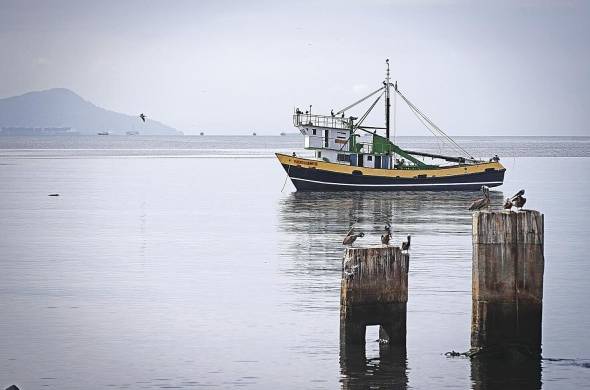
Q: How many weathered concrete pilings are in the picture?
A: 2